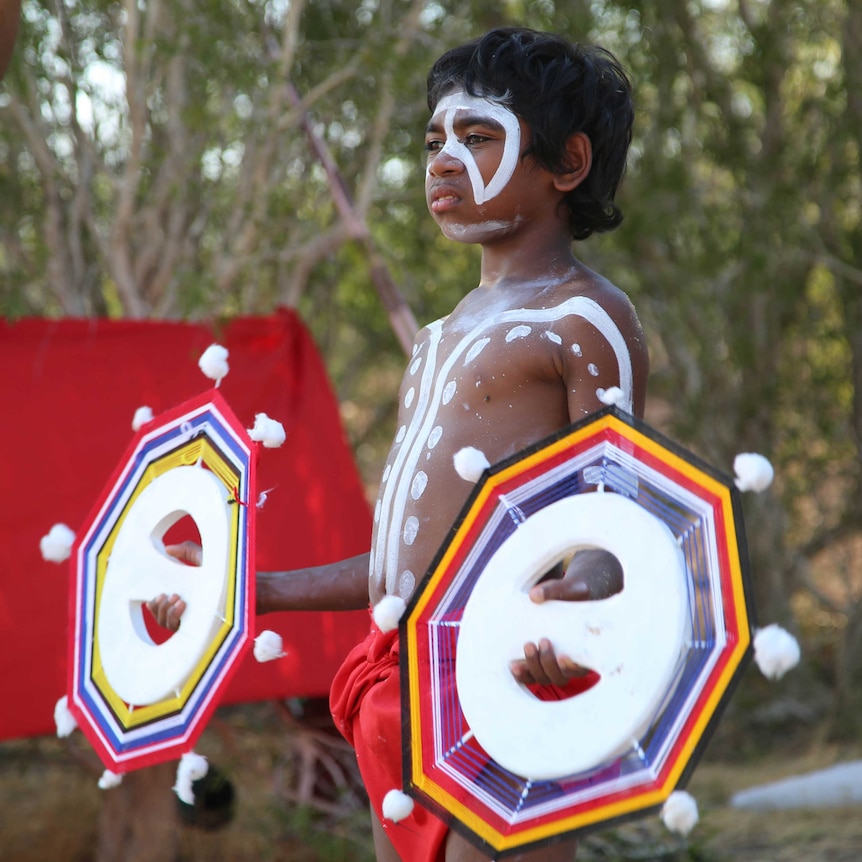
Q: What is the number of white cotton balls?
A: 15